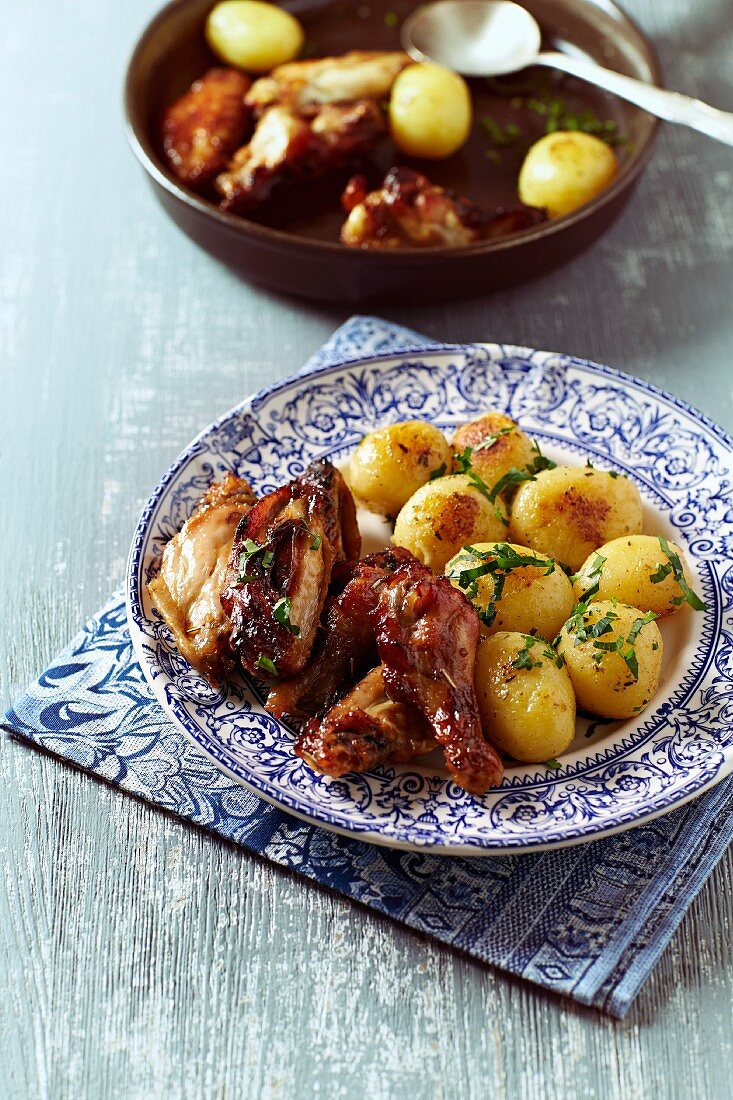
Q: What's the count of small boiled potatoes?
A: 11